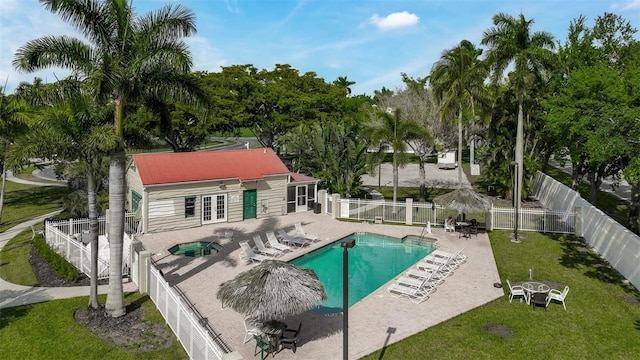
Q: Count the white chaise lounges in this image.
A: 11